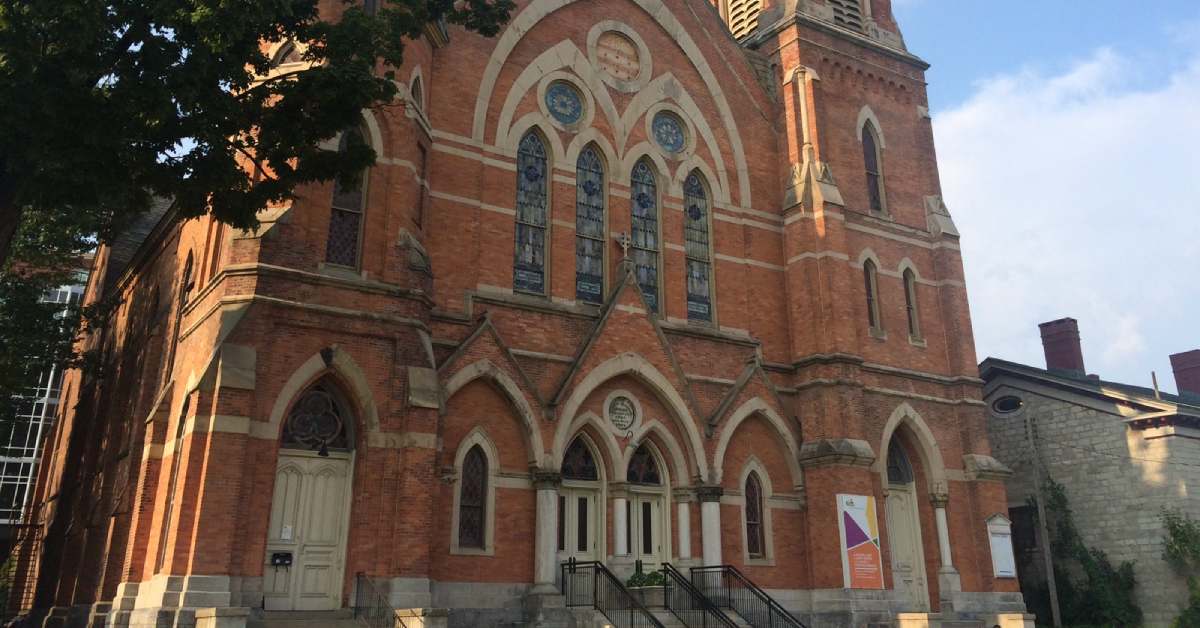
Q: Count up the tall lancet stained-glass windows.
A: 4